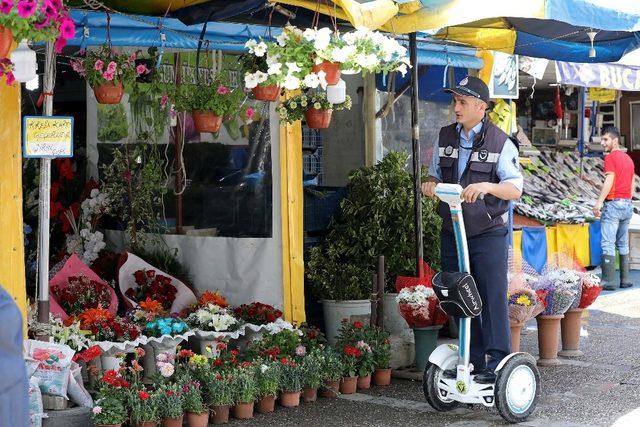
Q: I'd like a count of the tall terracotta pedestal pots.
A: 3